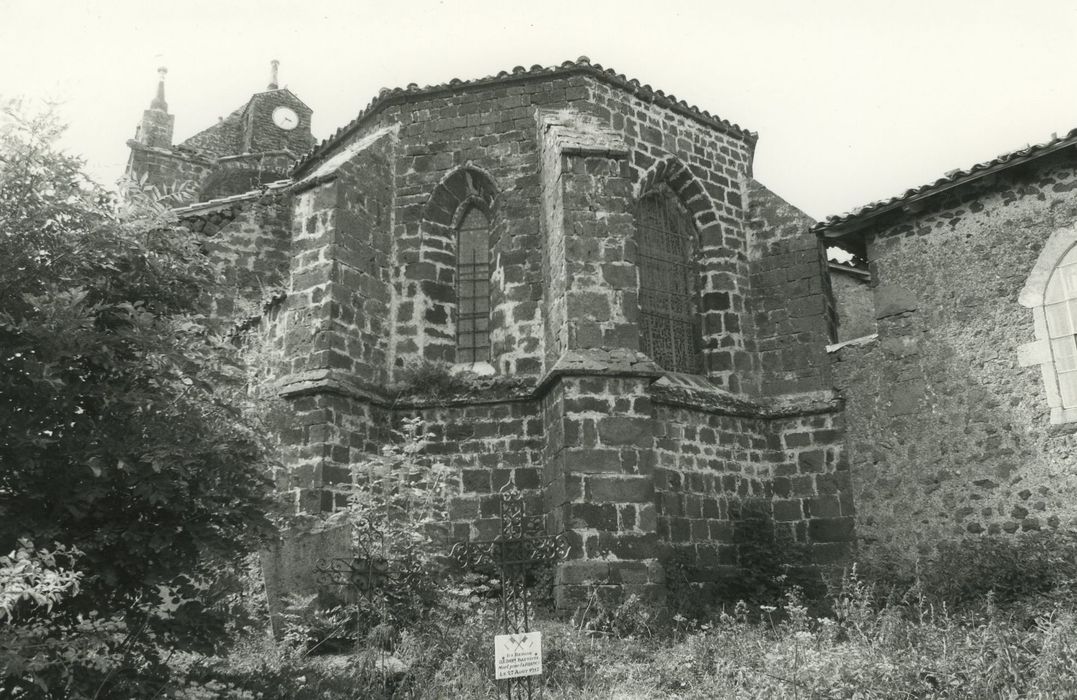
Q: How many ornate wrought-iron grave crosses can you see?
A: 2